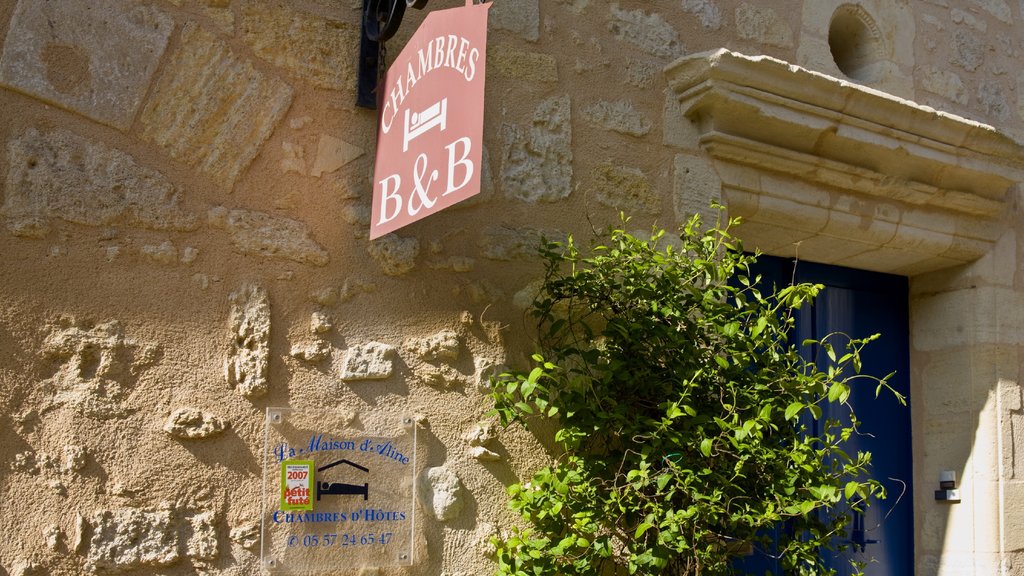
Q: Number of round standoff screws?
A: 4